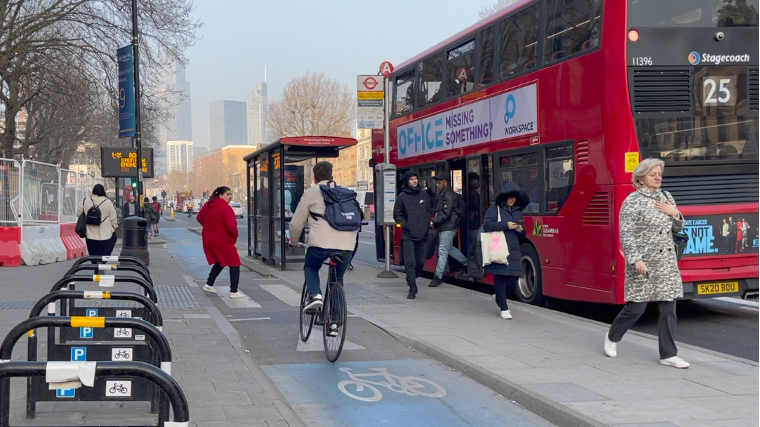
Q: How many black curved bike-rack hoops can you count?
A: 6